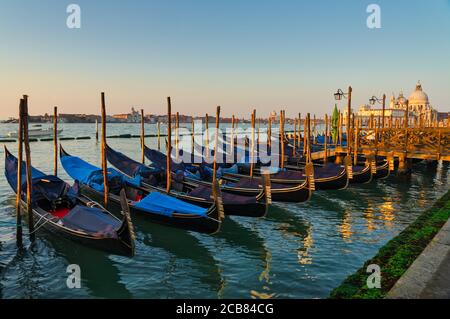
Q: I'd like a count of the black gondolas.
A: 7